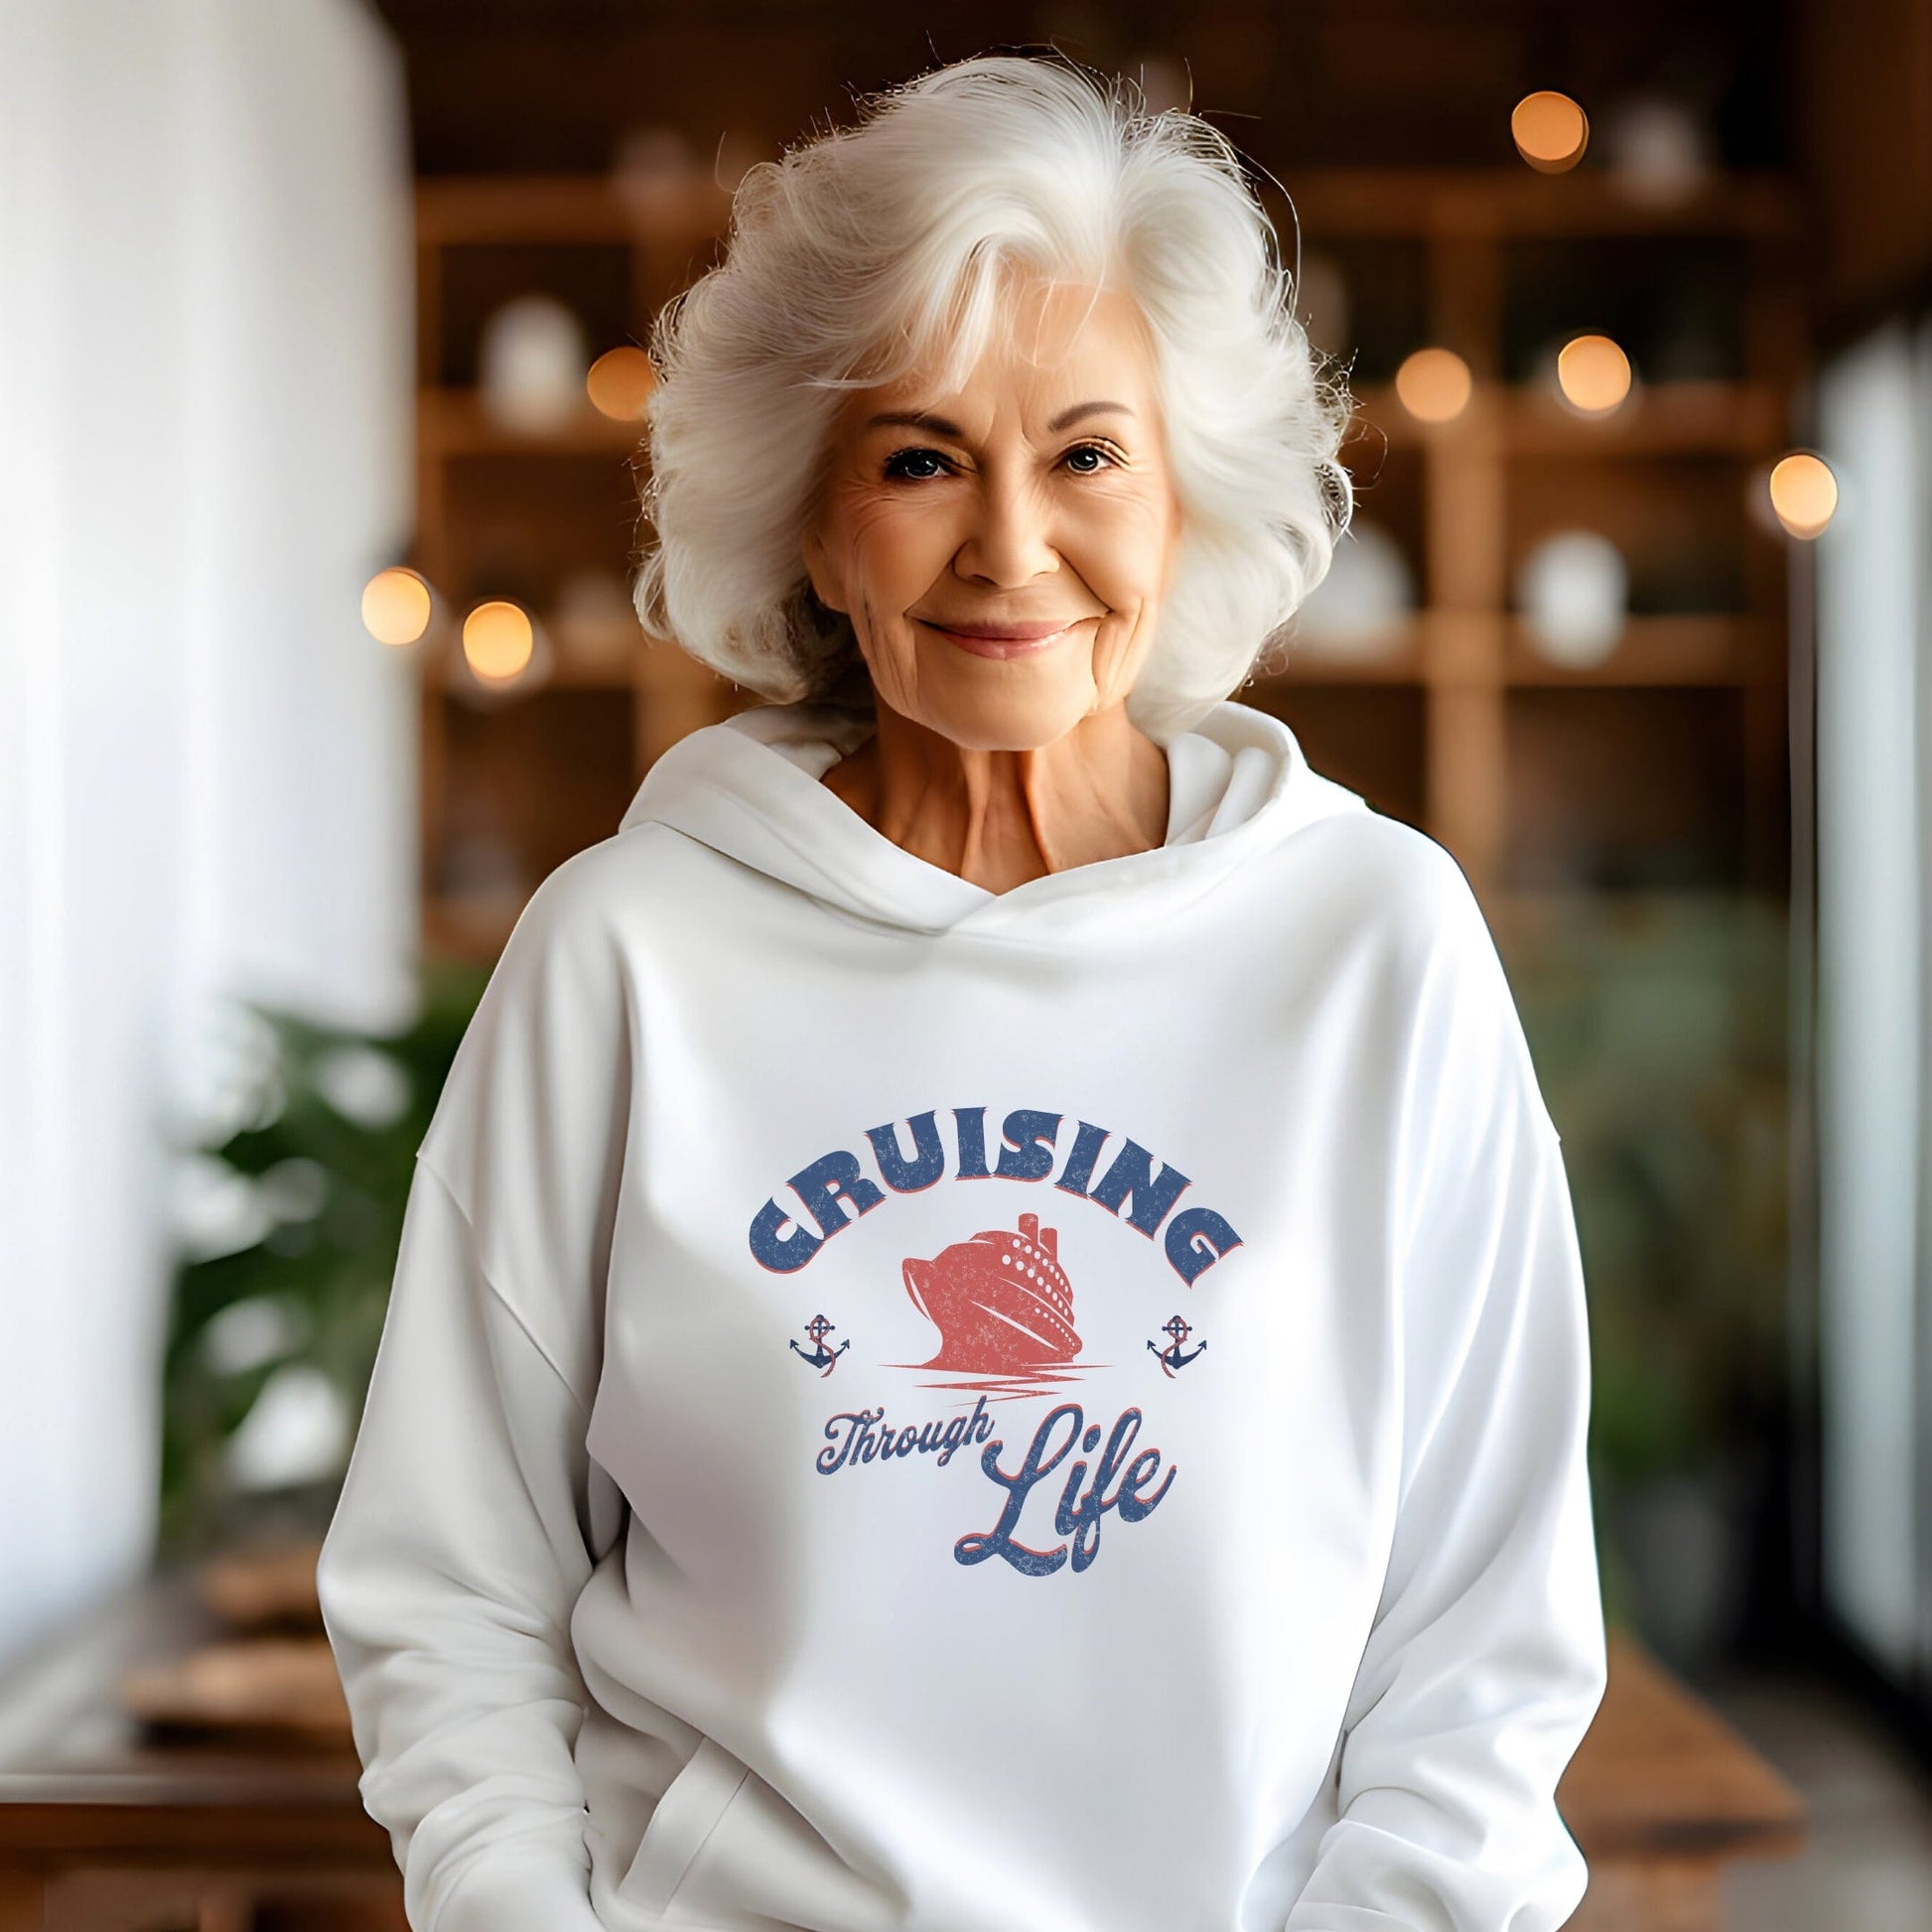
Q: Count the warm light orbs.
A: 7